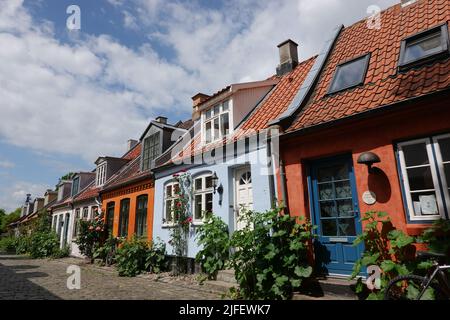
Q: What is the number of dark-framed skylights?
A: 2